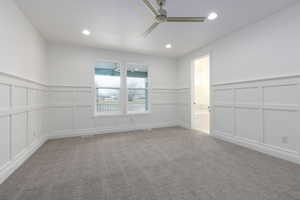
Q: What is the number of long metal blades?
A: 3